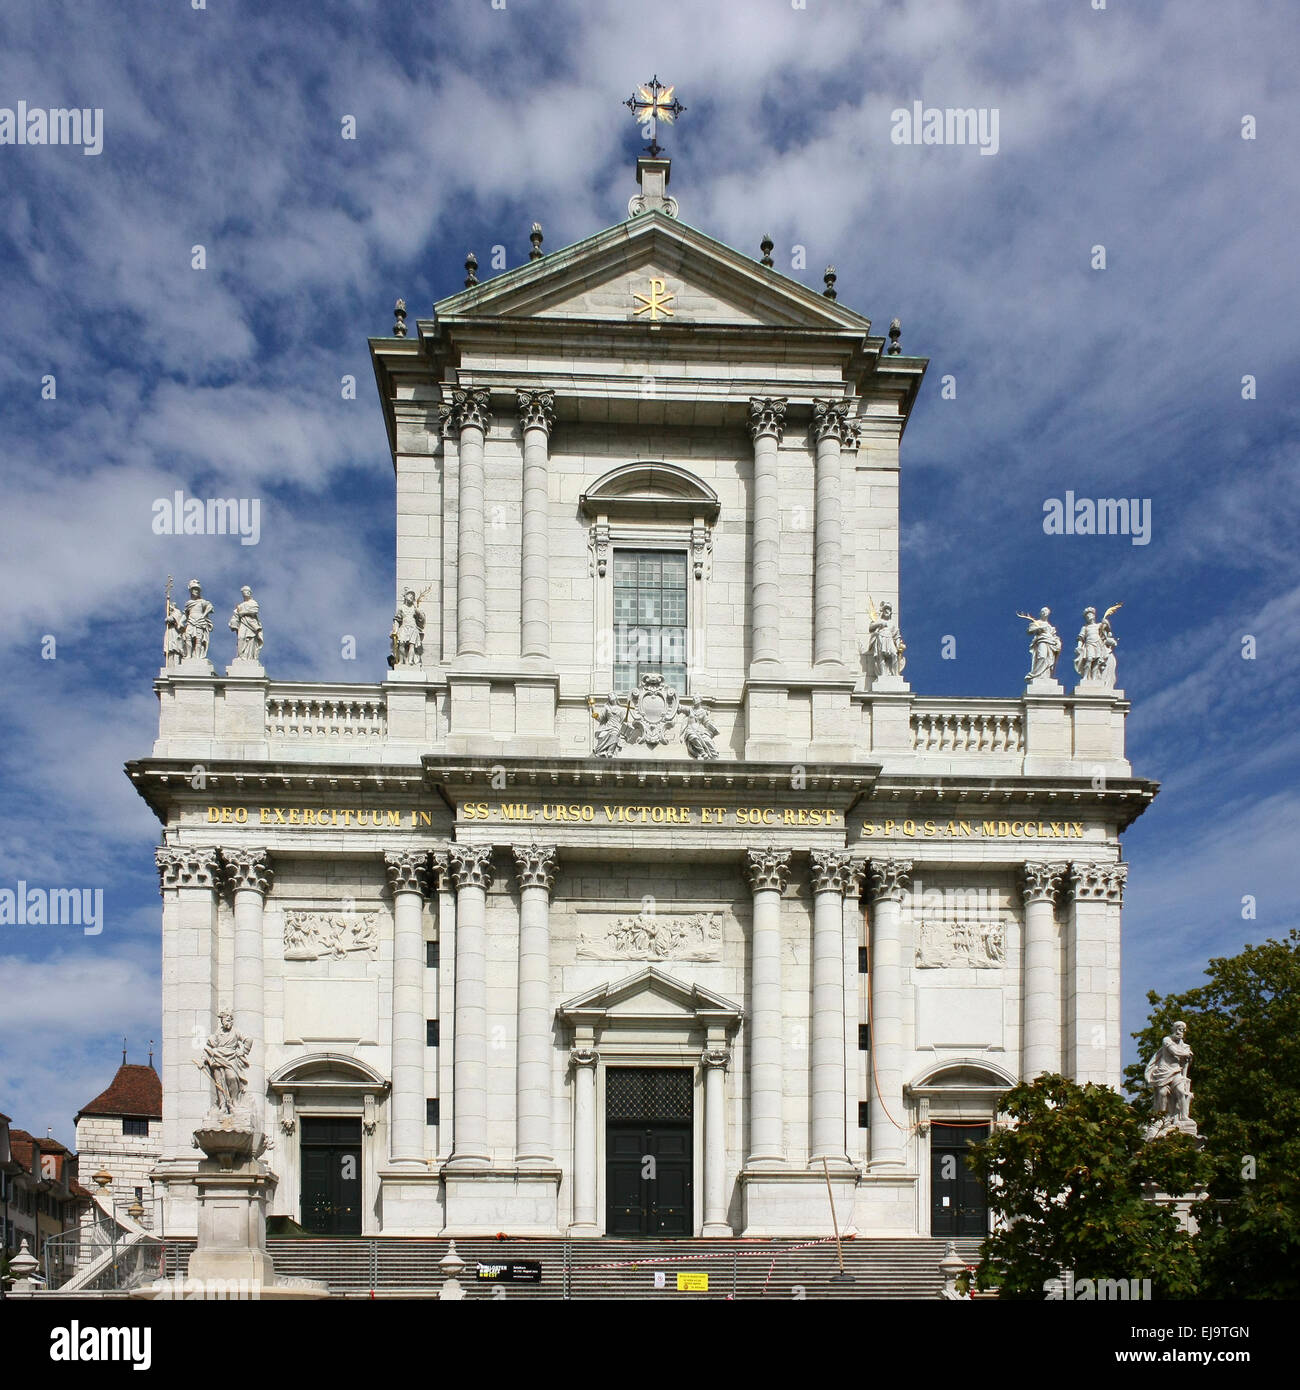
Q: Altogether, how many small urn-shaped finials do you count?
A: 6